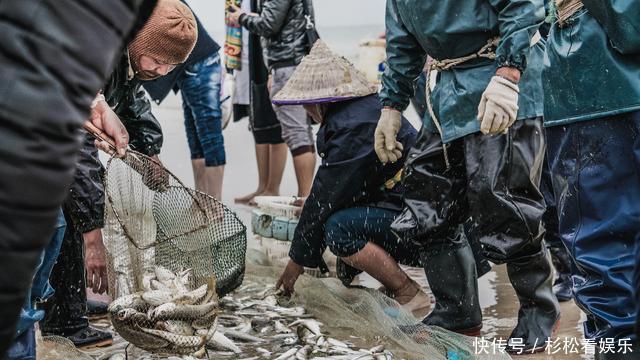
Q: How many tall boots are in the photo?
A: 2